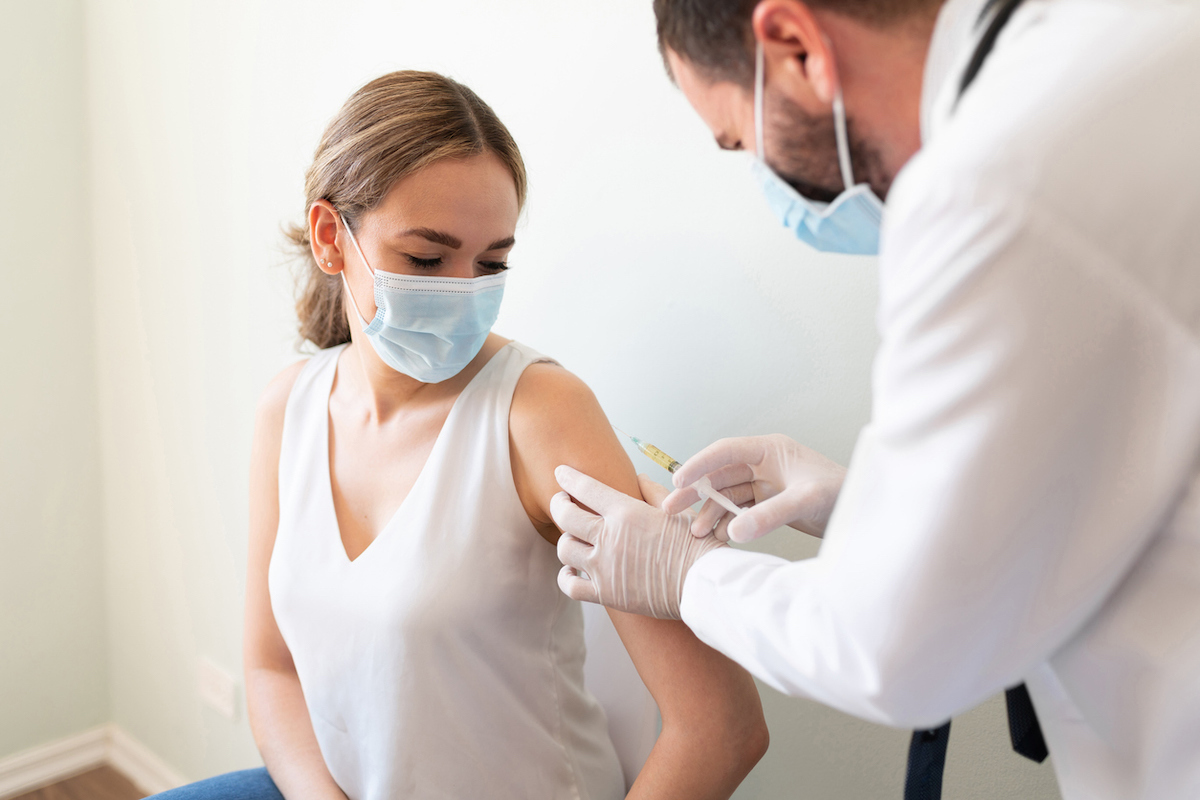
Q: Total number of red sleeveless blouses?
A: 0